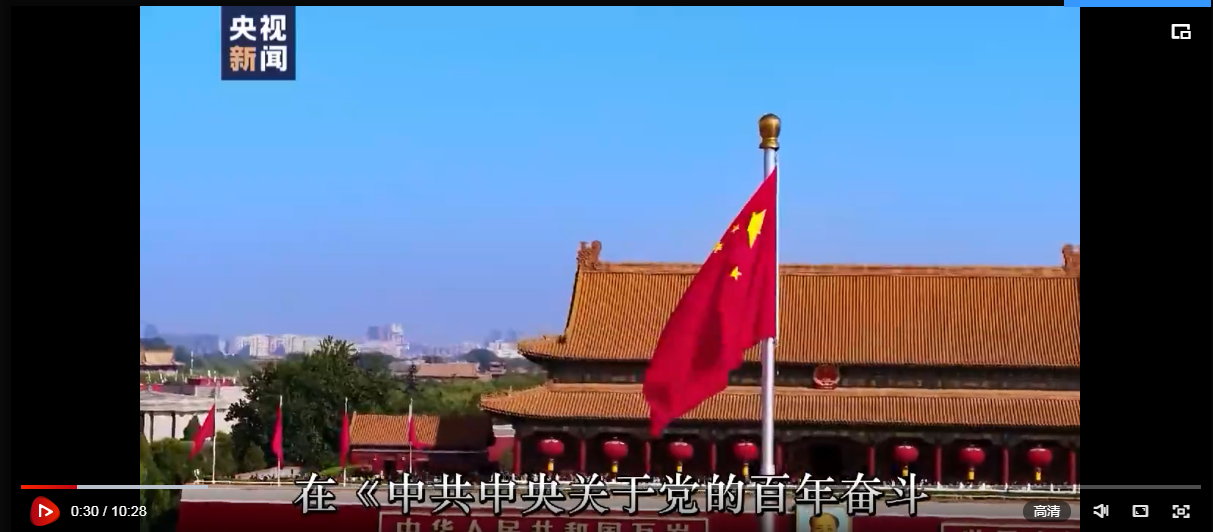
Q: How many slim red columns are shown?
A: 9